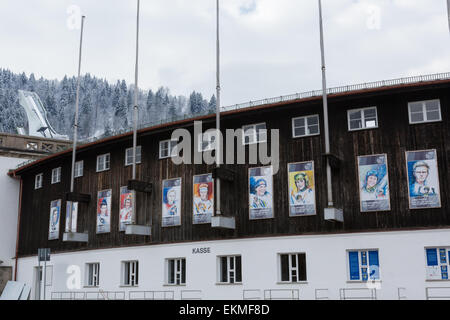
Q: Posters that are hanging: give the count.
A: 10